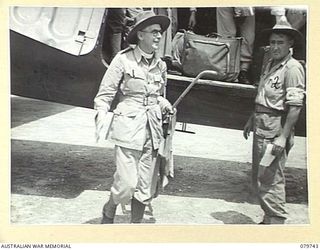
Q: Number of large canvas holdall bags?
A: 1